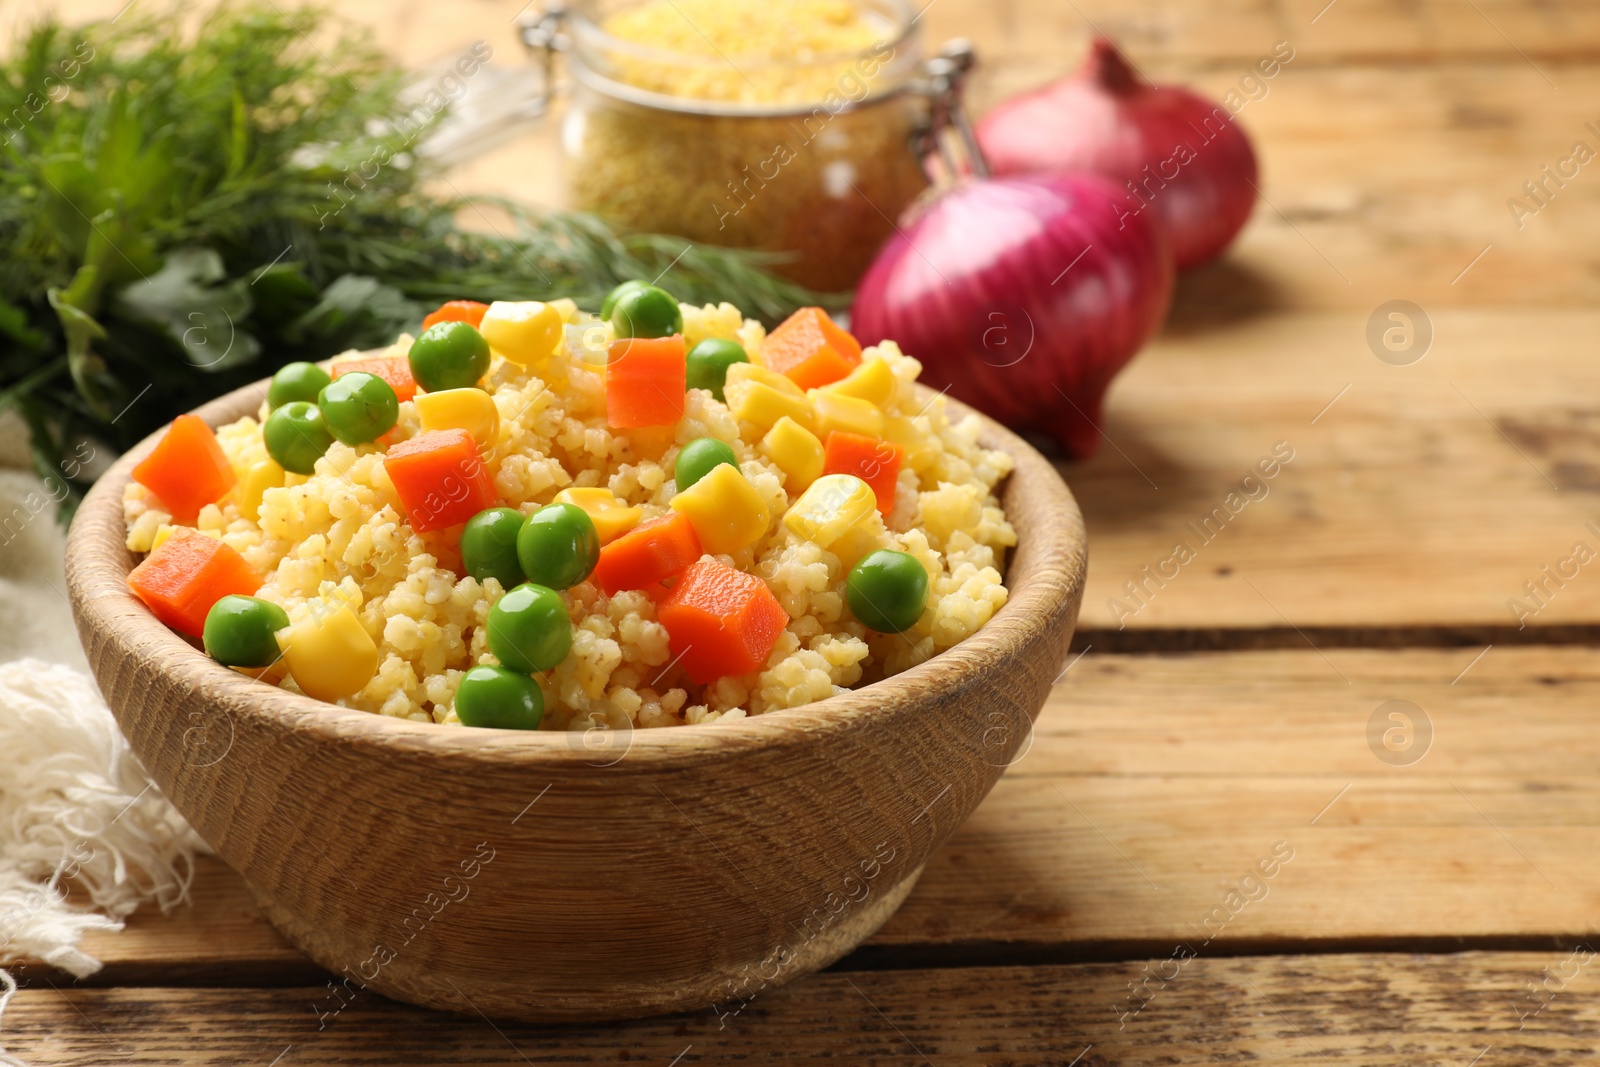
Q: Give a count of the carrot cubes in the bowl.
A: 10